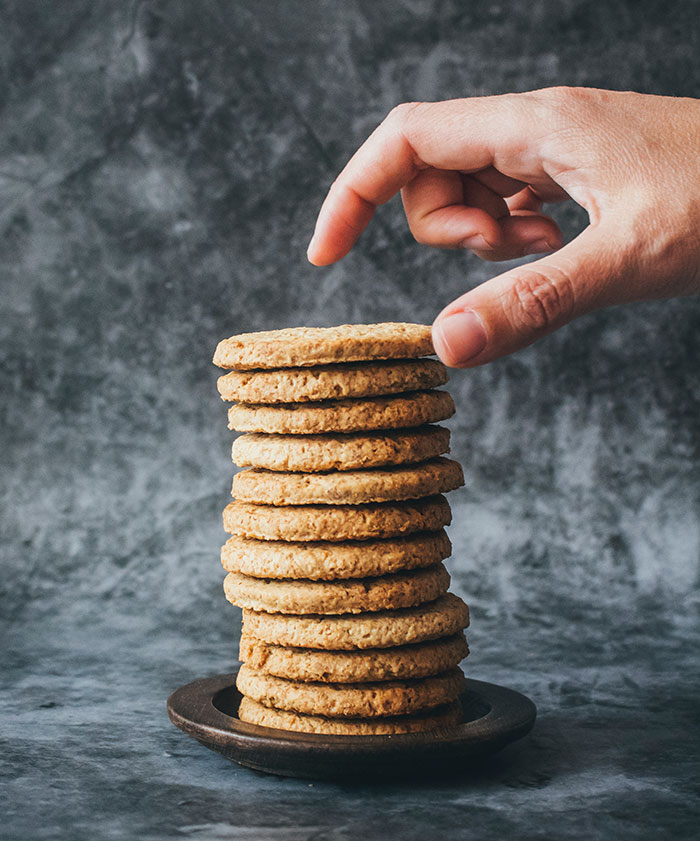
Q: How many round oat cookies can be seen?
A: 12